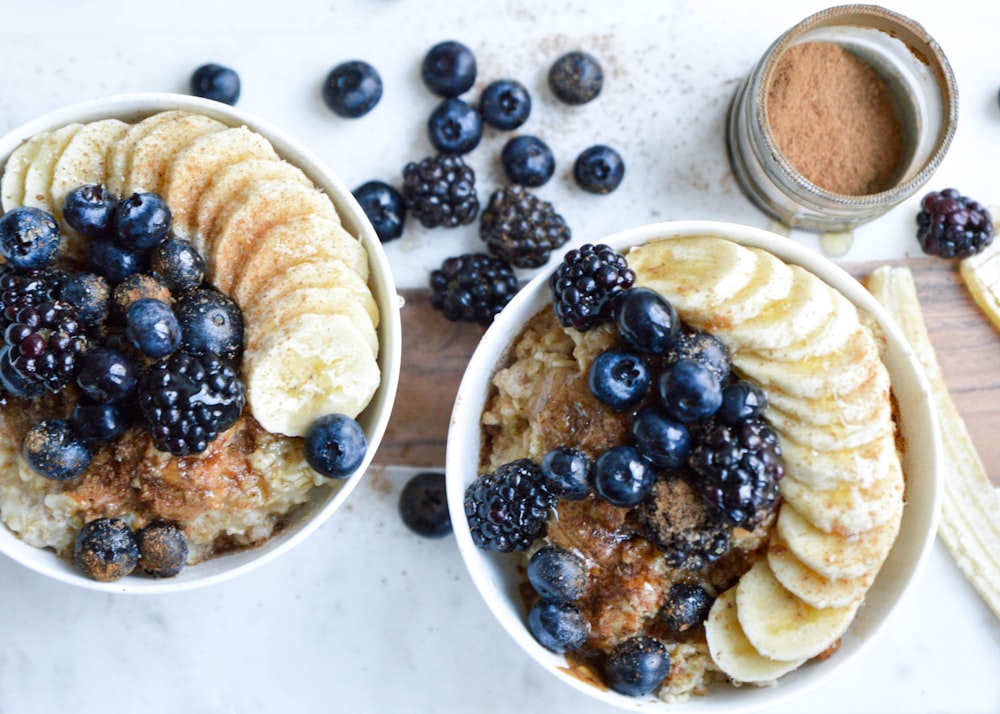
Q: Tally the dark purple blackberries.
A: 11